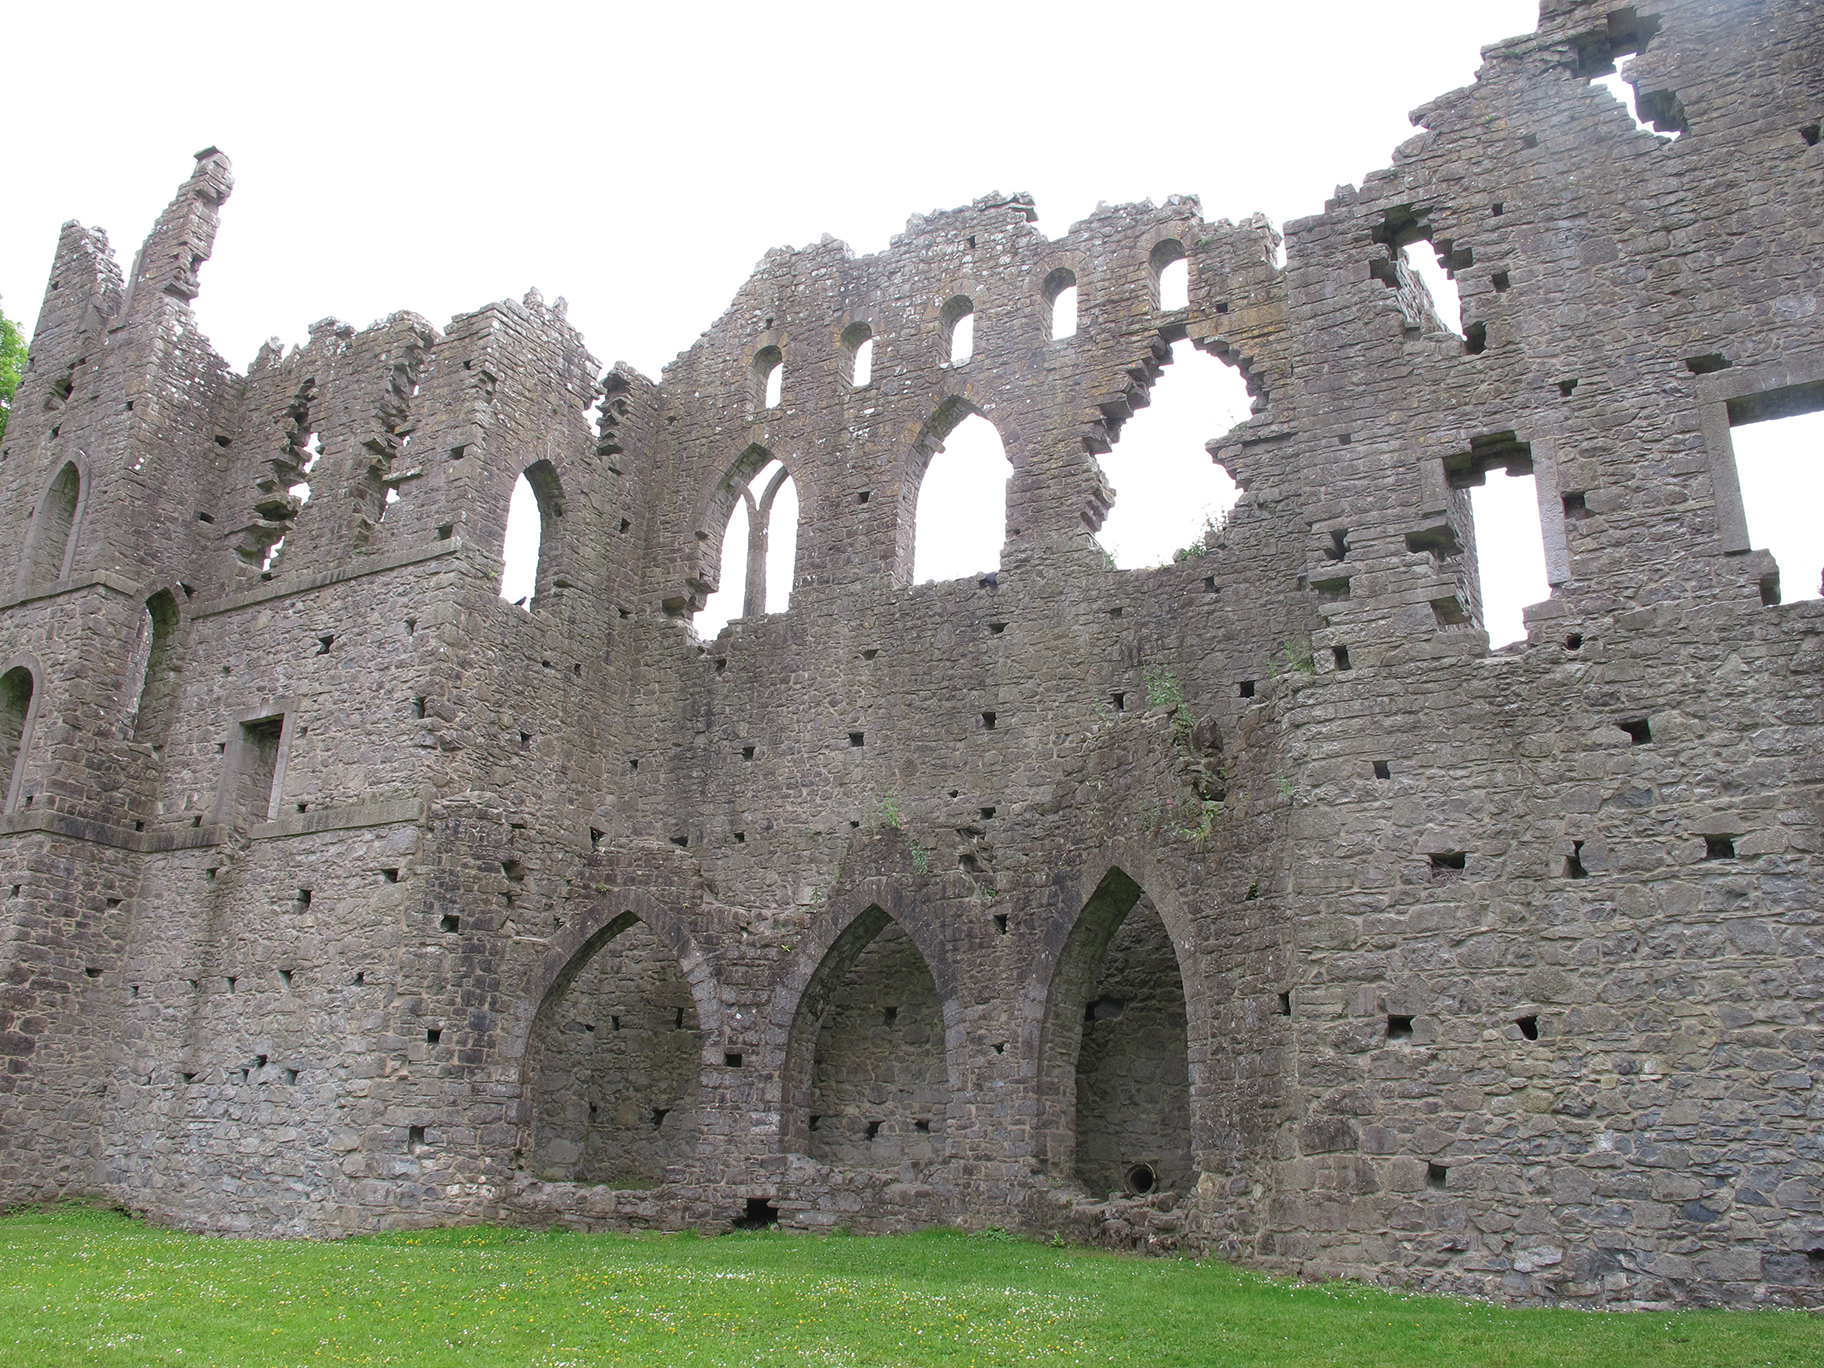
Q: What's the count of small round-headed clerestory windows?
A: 5